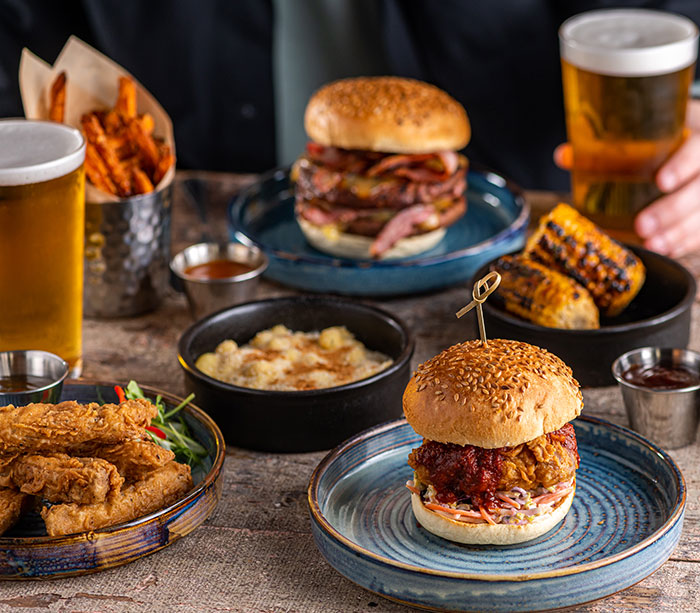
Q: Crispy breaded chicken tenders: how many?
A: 5